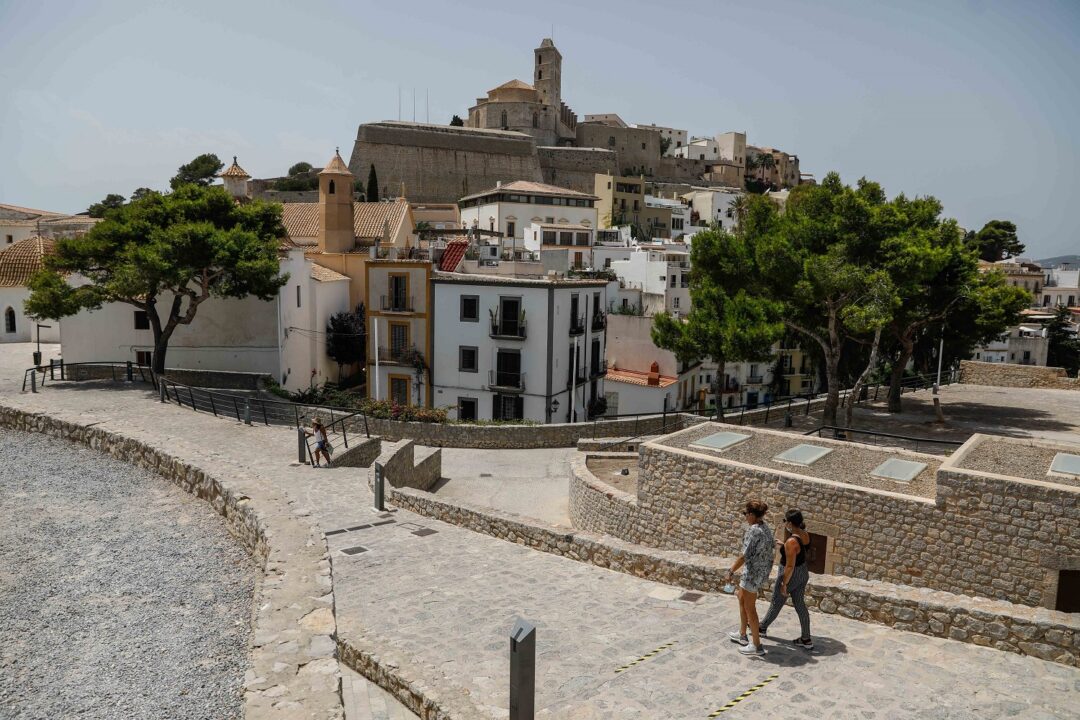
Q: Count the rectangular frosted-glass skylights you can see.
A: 4